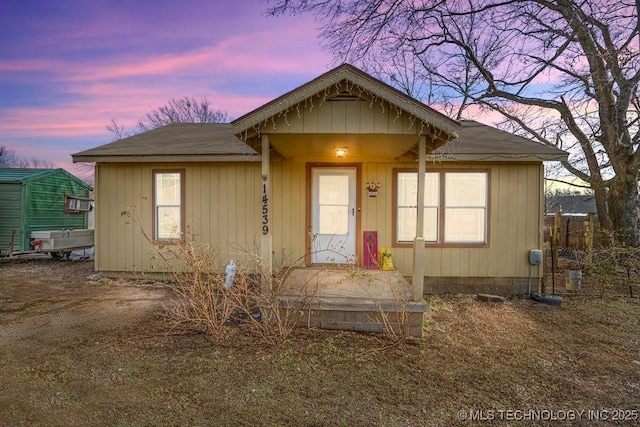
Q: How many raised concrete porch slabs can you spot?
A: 1